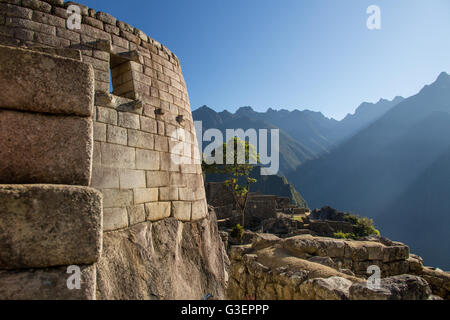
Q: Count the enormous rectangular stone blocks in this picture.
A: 4